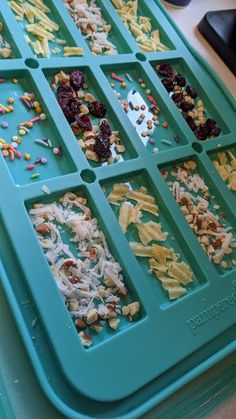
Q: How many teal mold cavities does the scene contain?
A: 12